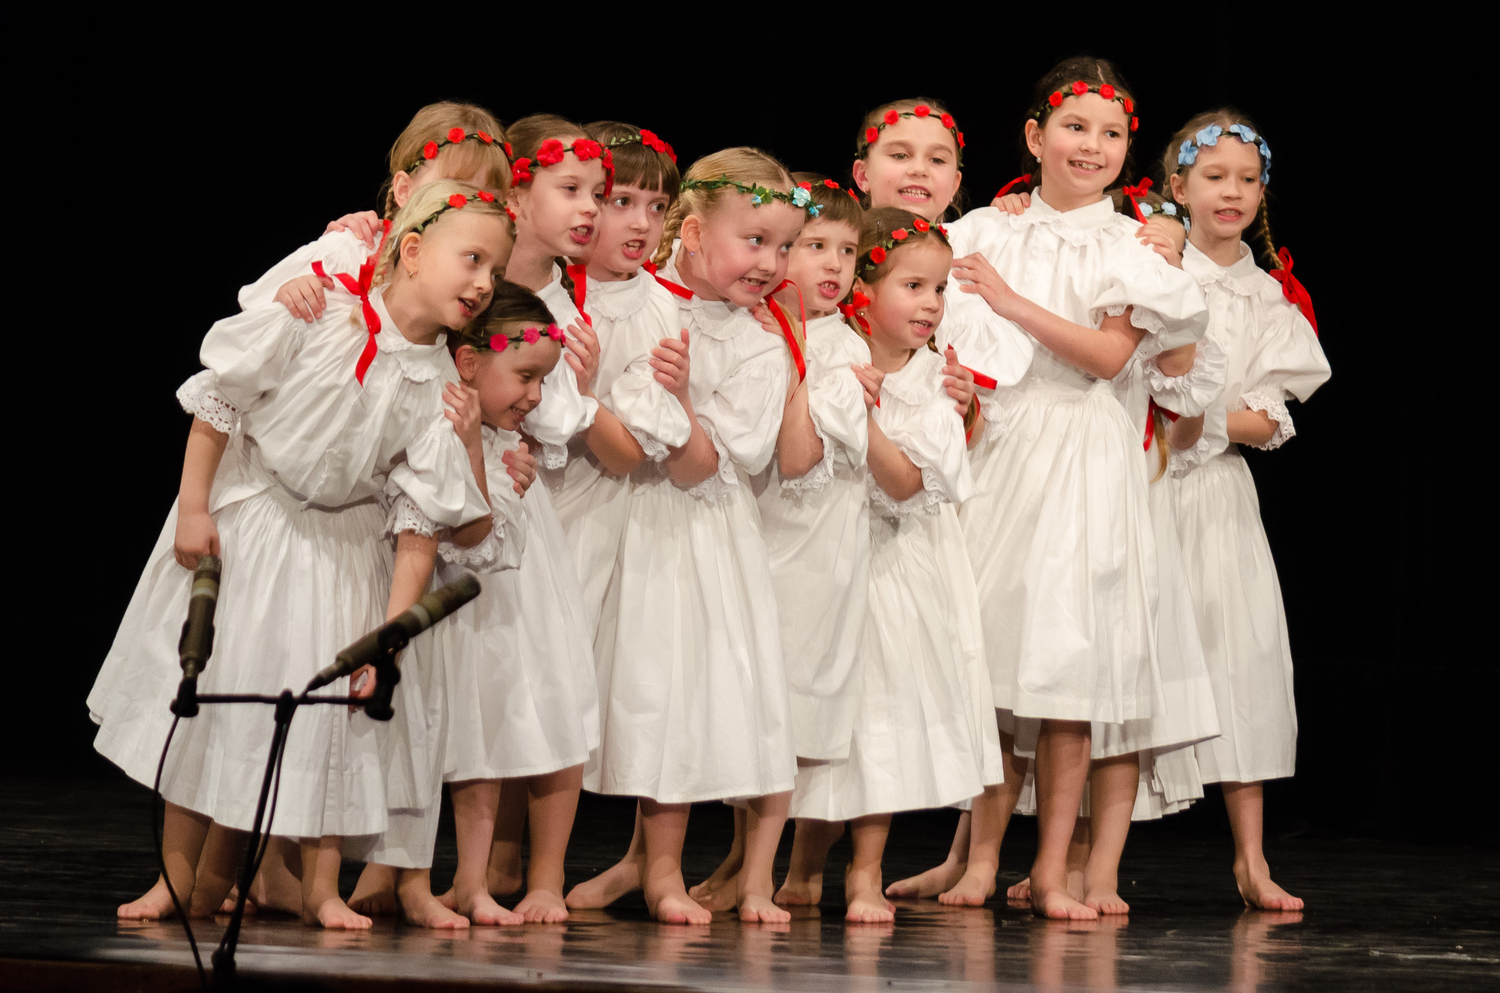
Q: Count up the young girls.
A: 12